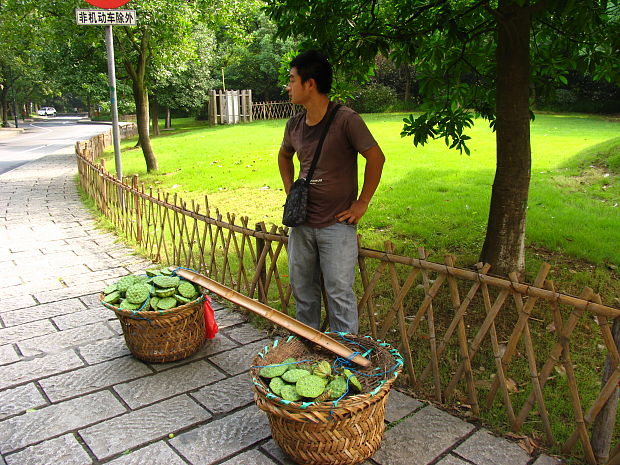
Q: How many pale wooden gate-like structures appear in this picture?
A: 1